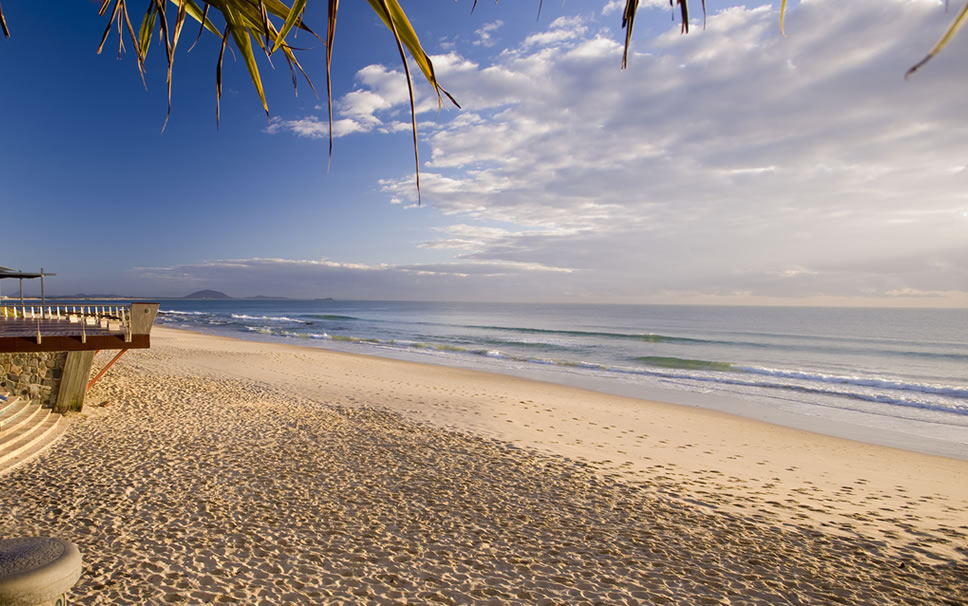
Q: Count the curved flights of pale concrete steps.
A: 1